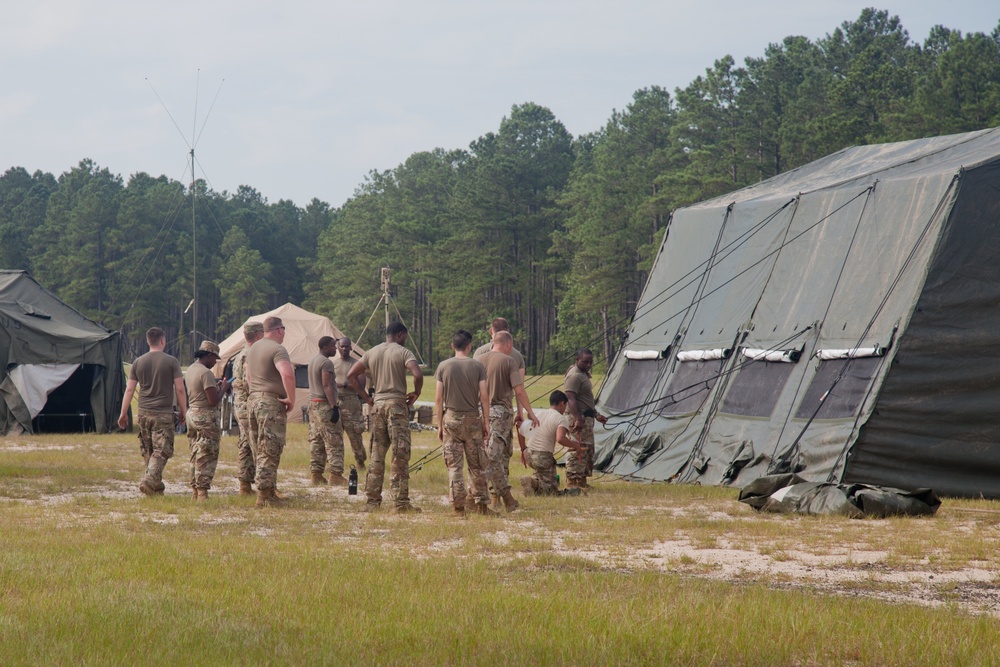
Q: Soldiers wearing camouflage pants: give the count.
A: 12